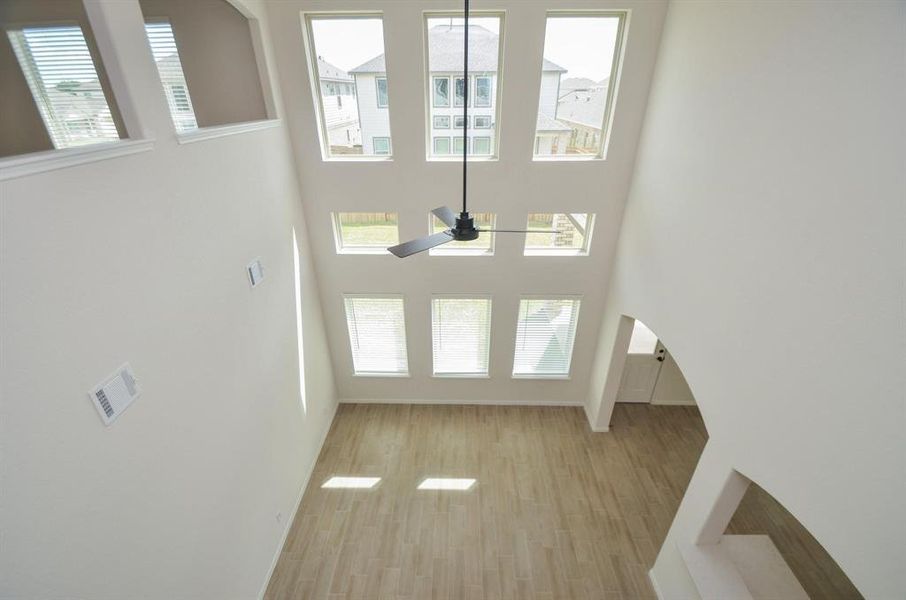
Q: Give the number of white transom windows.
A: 3